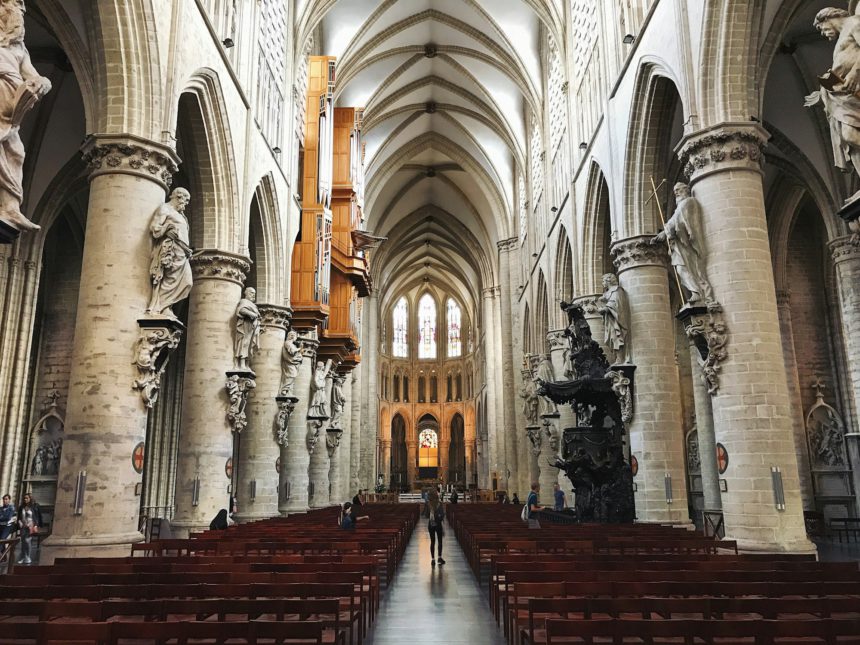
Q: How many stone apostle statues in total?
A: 12